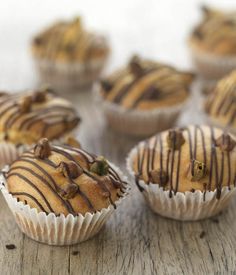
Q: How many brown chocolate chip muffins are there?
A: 7